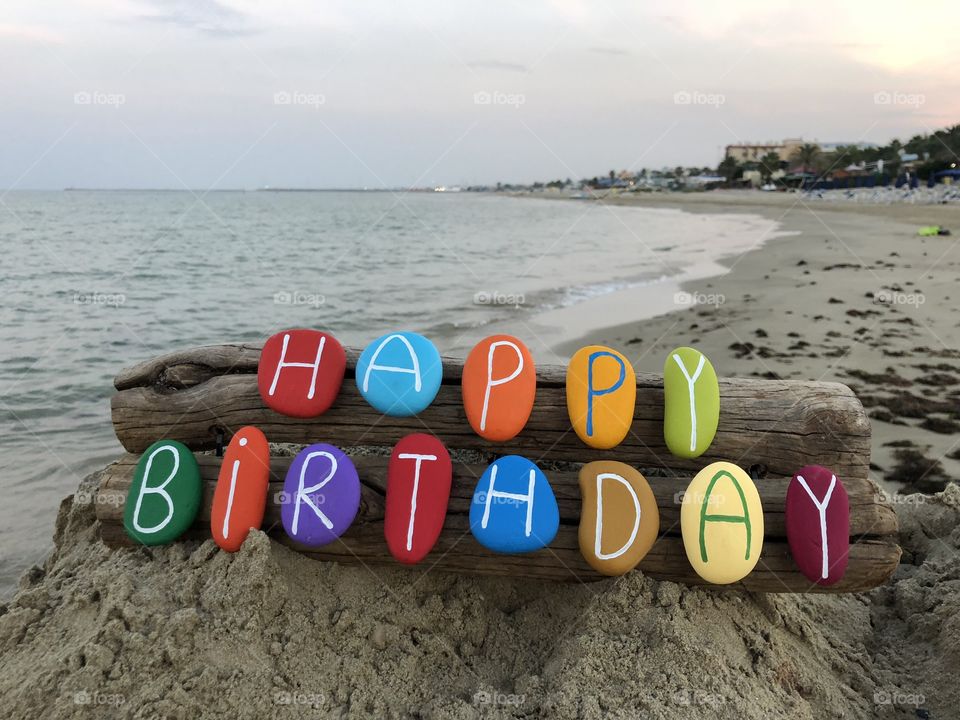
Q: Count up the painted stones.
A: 13